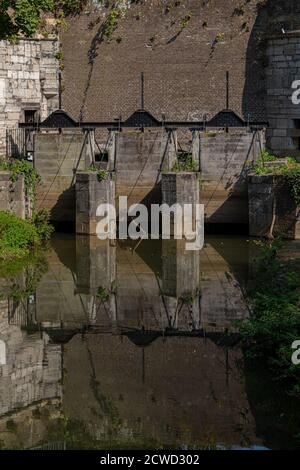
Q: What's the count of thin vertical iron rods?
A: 3